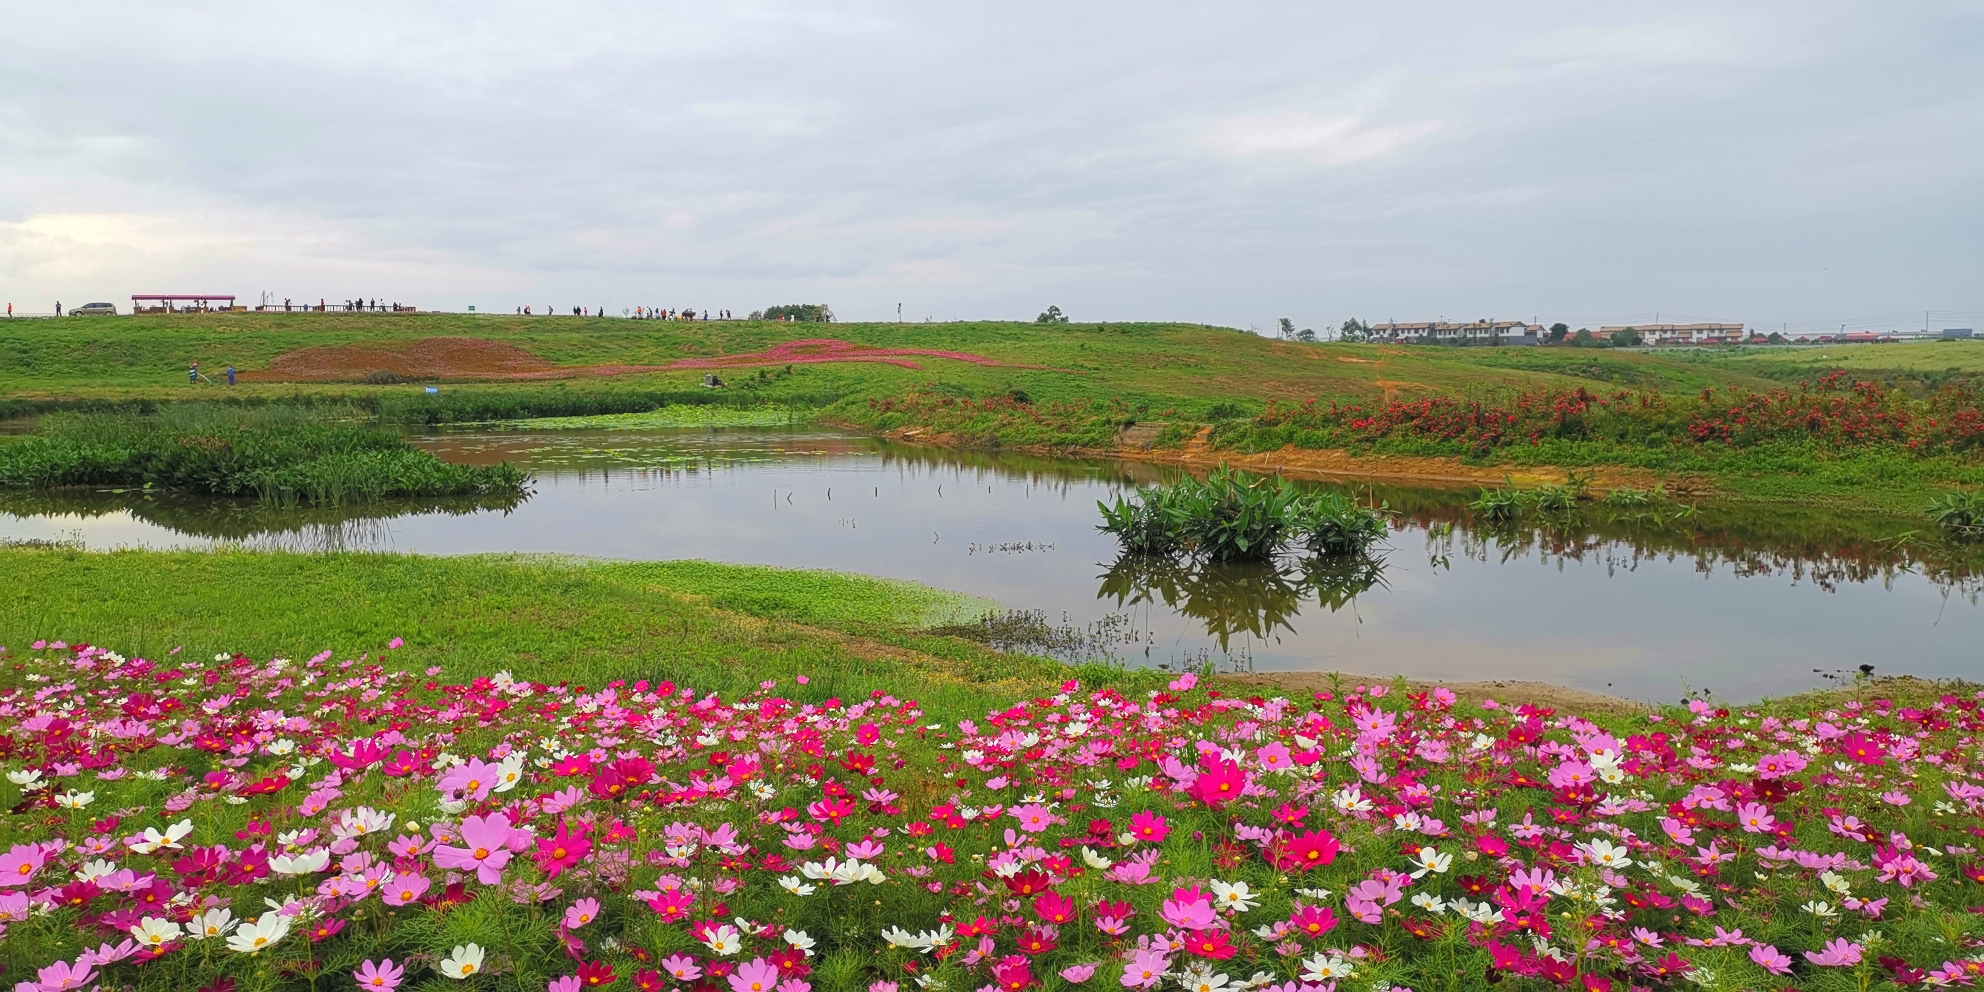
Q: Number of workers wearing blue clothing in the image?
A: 2